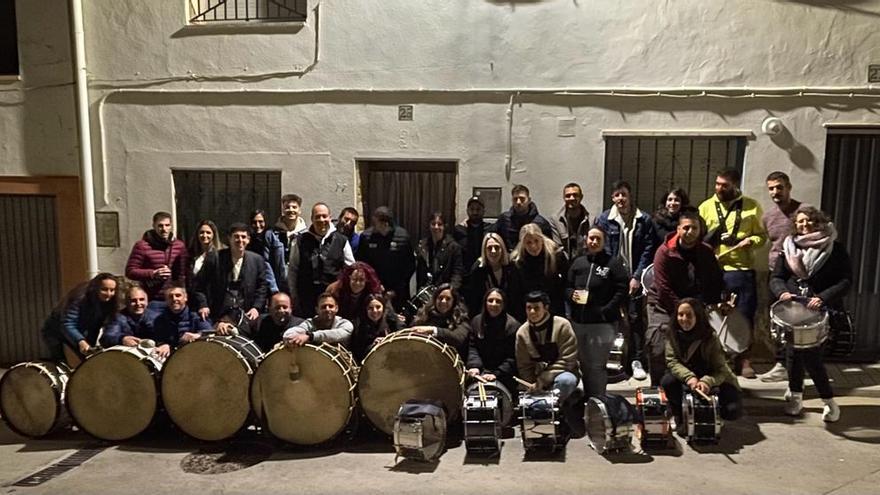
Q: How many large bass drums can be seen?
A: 5